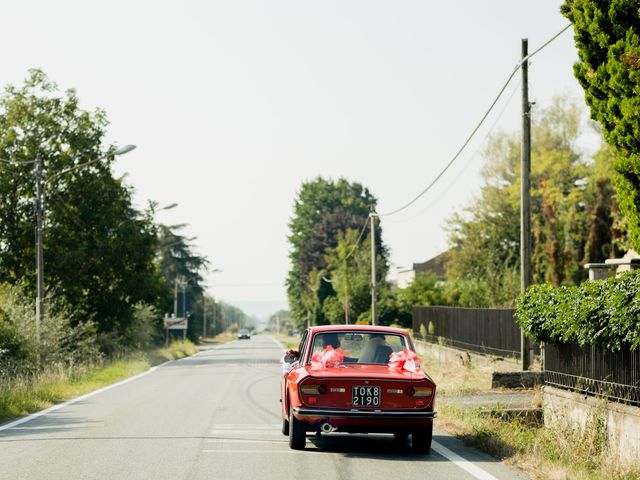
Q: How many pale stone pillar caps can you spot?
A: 2